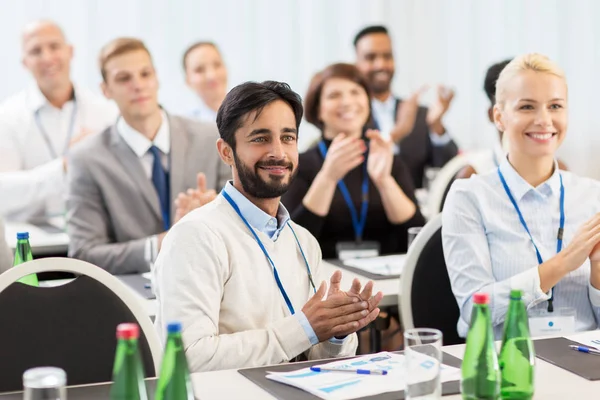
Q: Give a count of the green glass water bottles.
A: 5